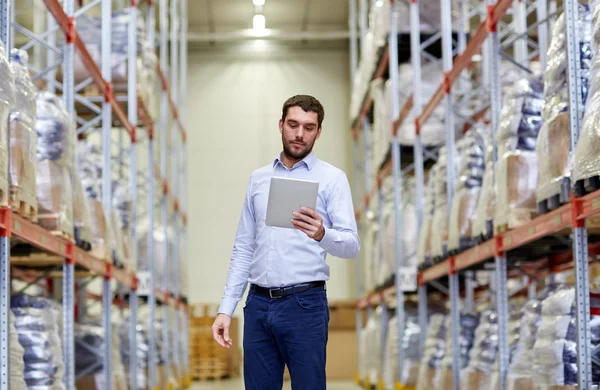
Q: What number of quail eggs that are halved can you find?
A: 0